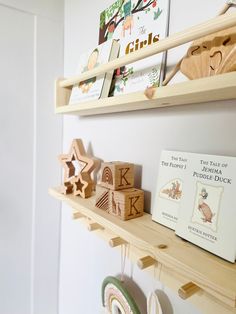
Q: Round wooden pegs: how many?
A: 5